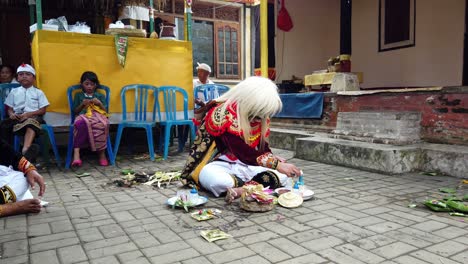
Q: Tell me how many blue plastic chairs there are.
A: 5